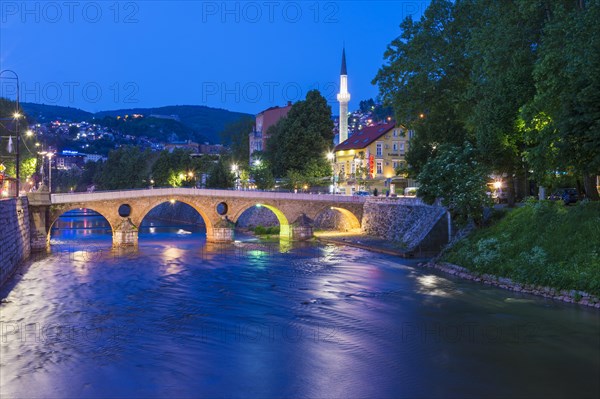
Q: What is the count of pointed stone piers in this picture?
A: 3